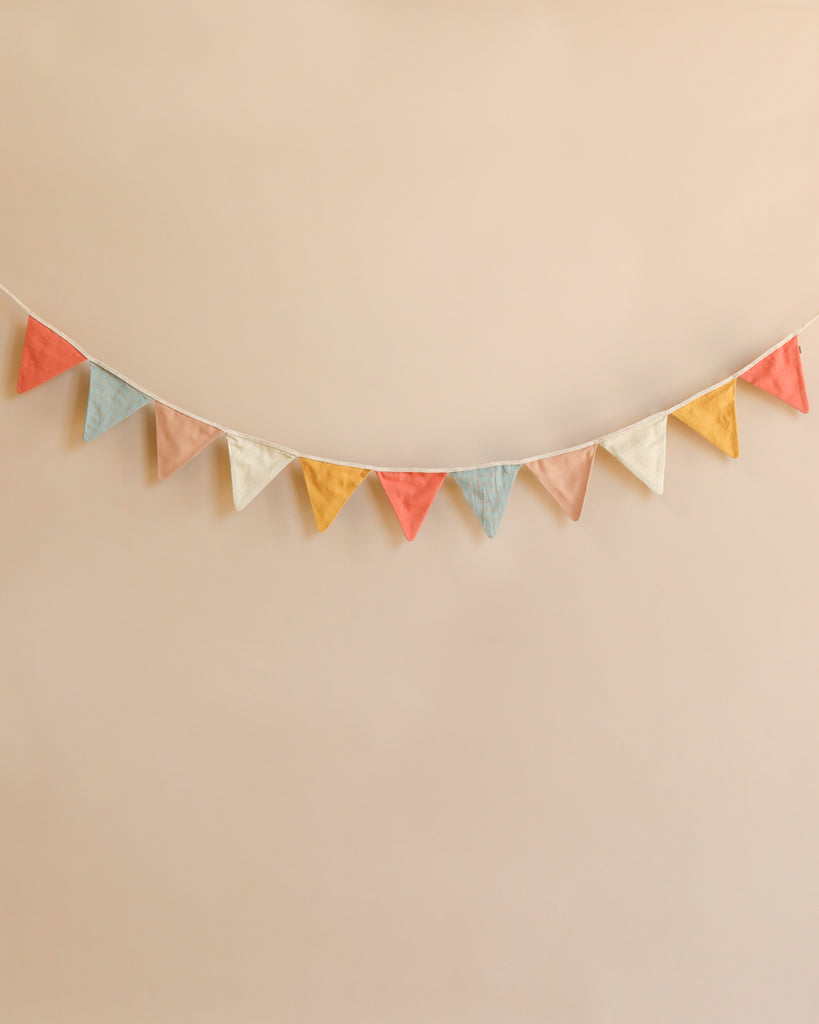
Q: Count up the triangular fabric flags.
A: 11